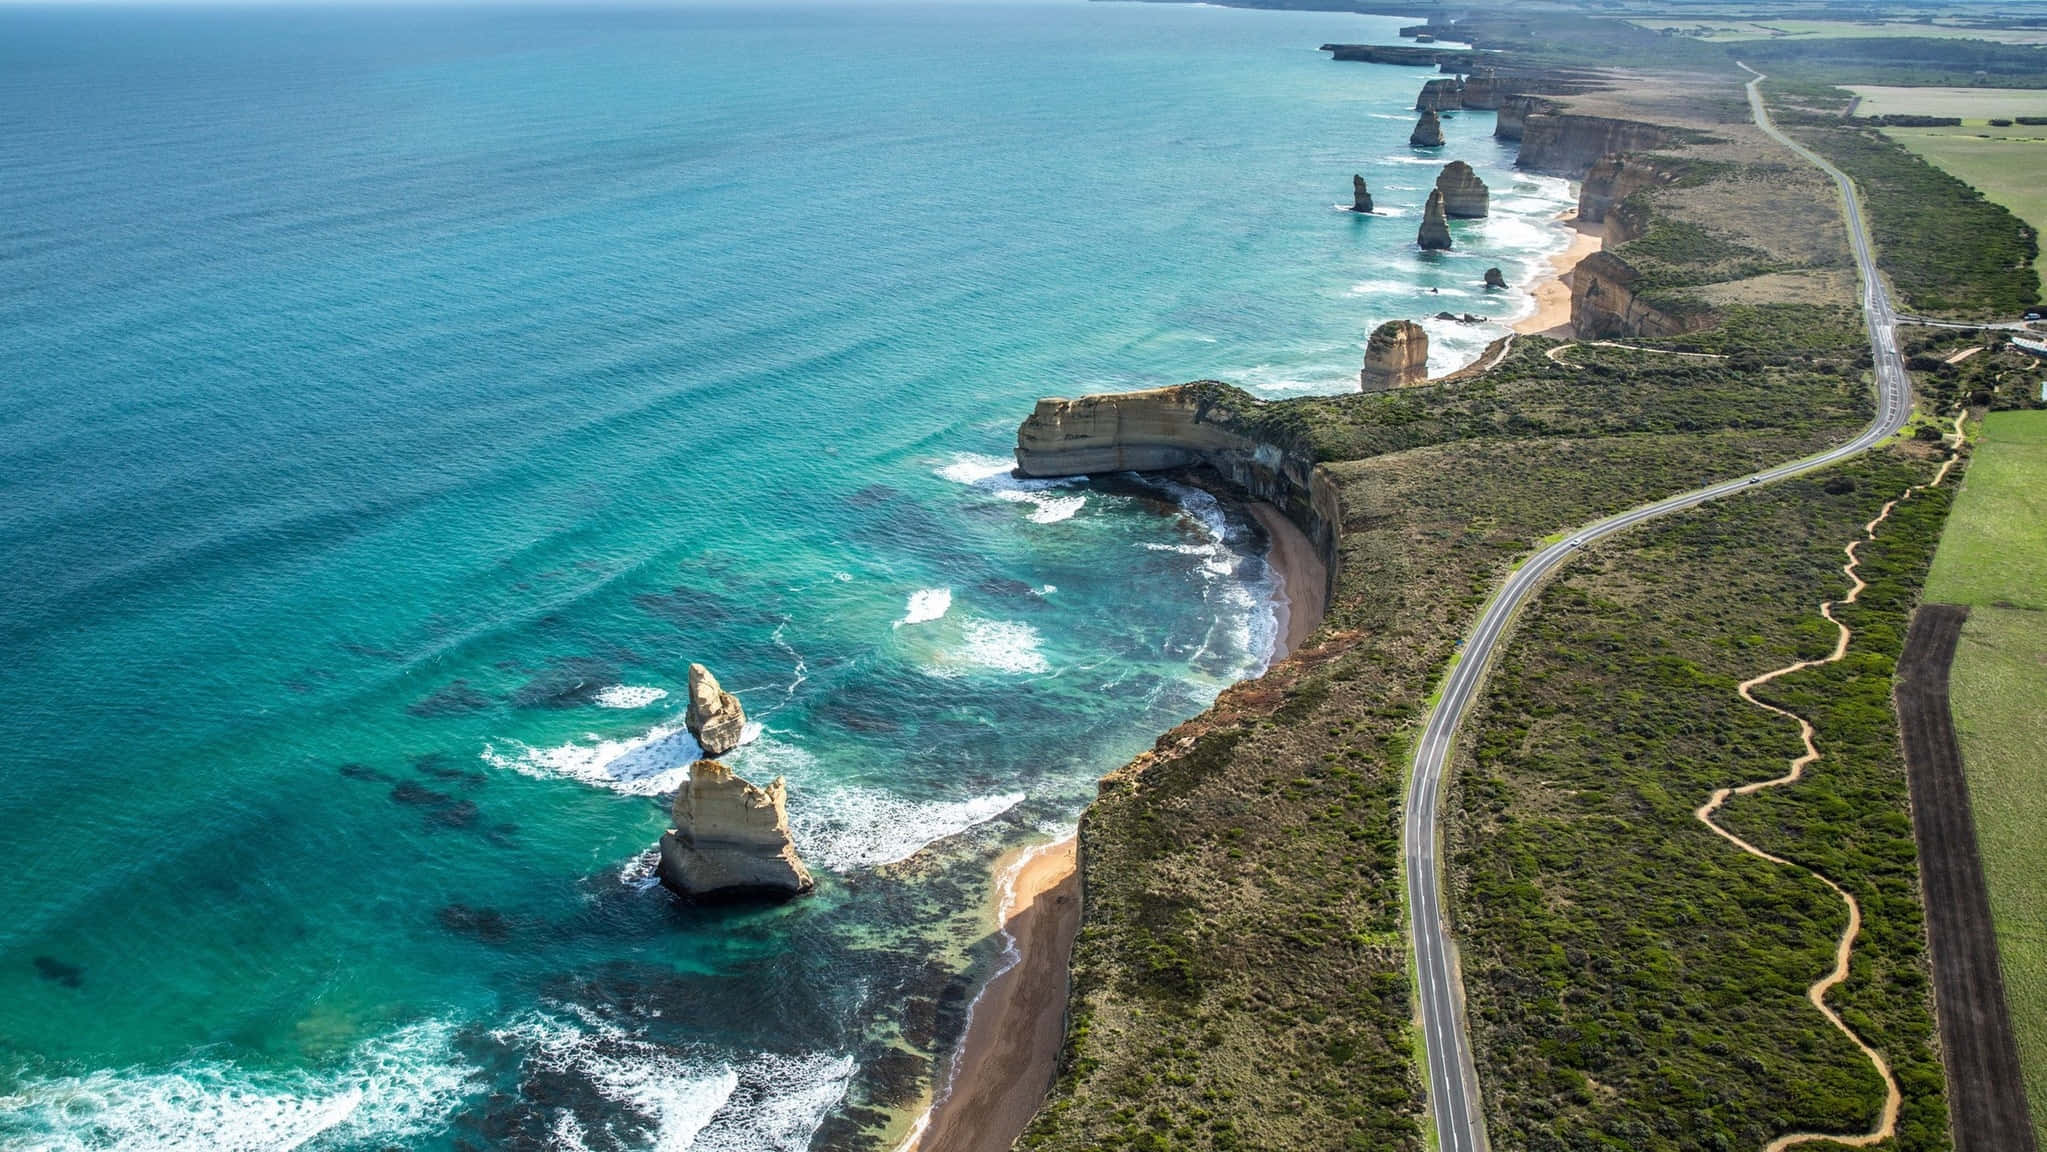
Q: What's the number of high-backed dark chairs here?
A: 0